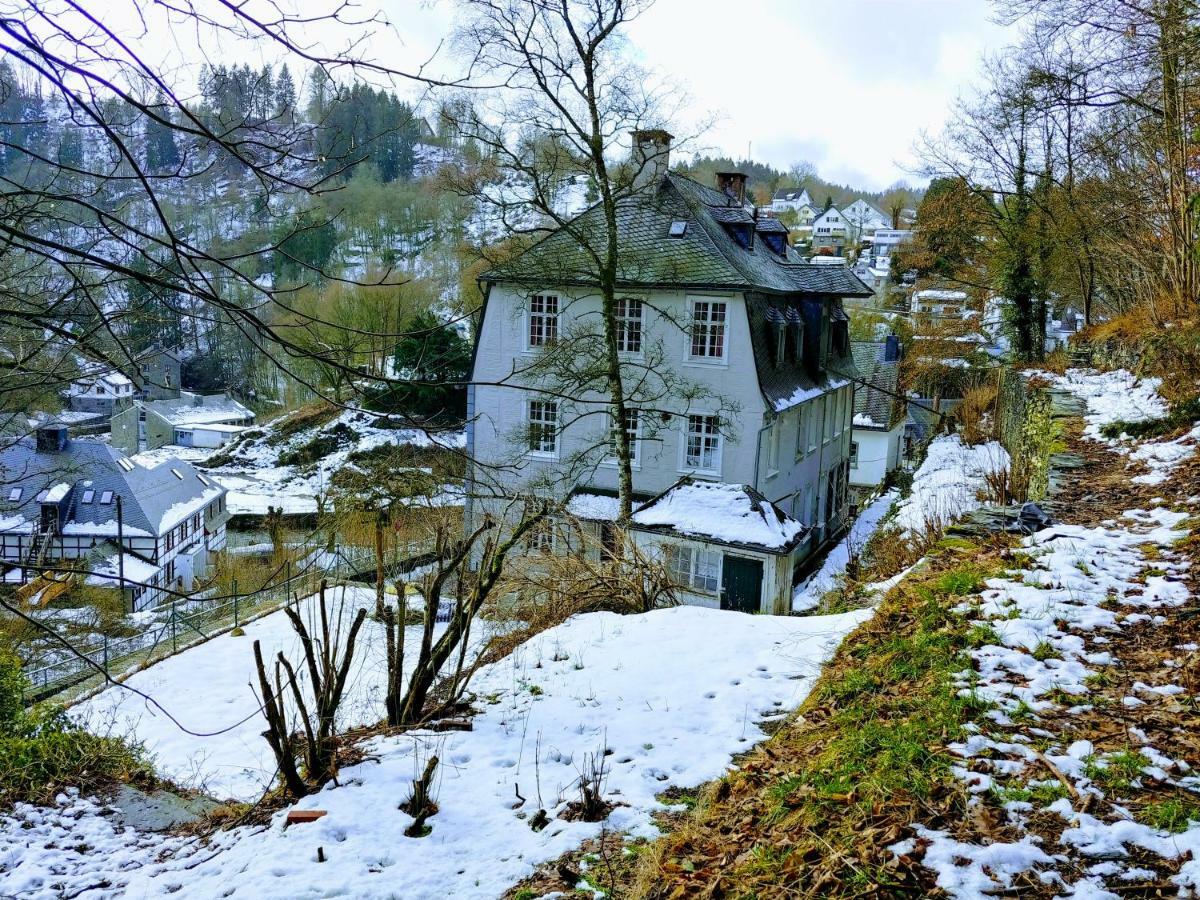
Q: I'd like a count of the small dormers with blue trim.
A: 2